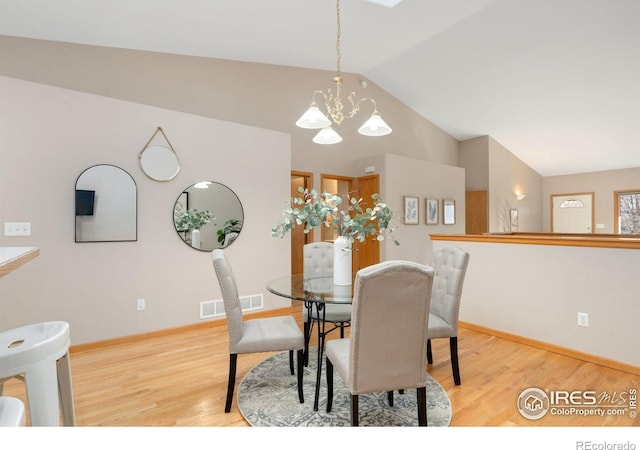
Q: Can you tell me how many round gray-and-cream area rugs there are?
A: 1